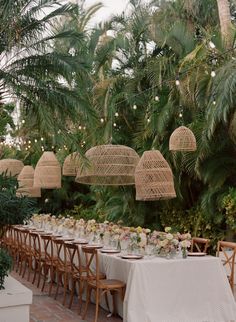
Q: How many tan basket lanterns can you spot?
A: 7